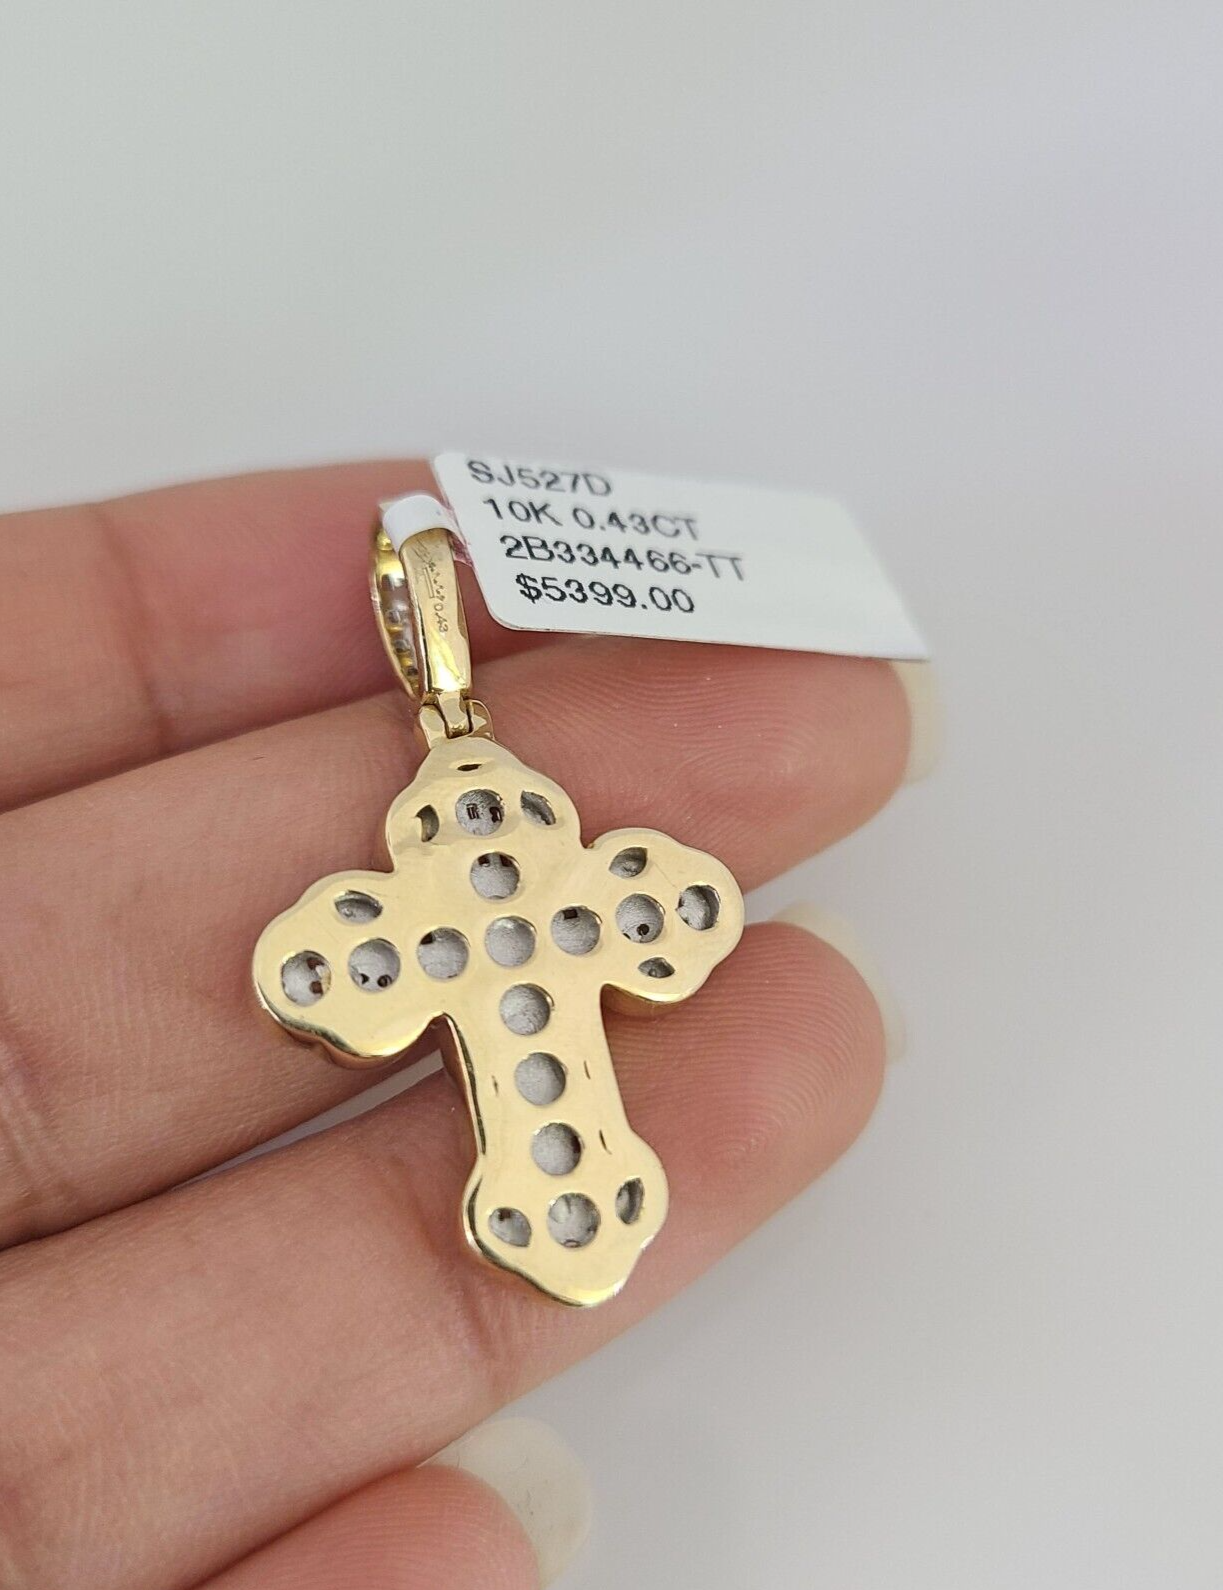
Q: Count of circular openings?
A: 13